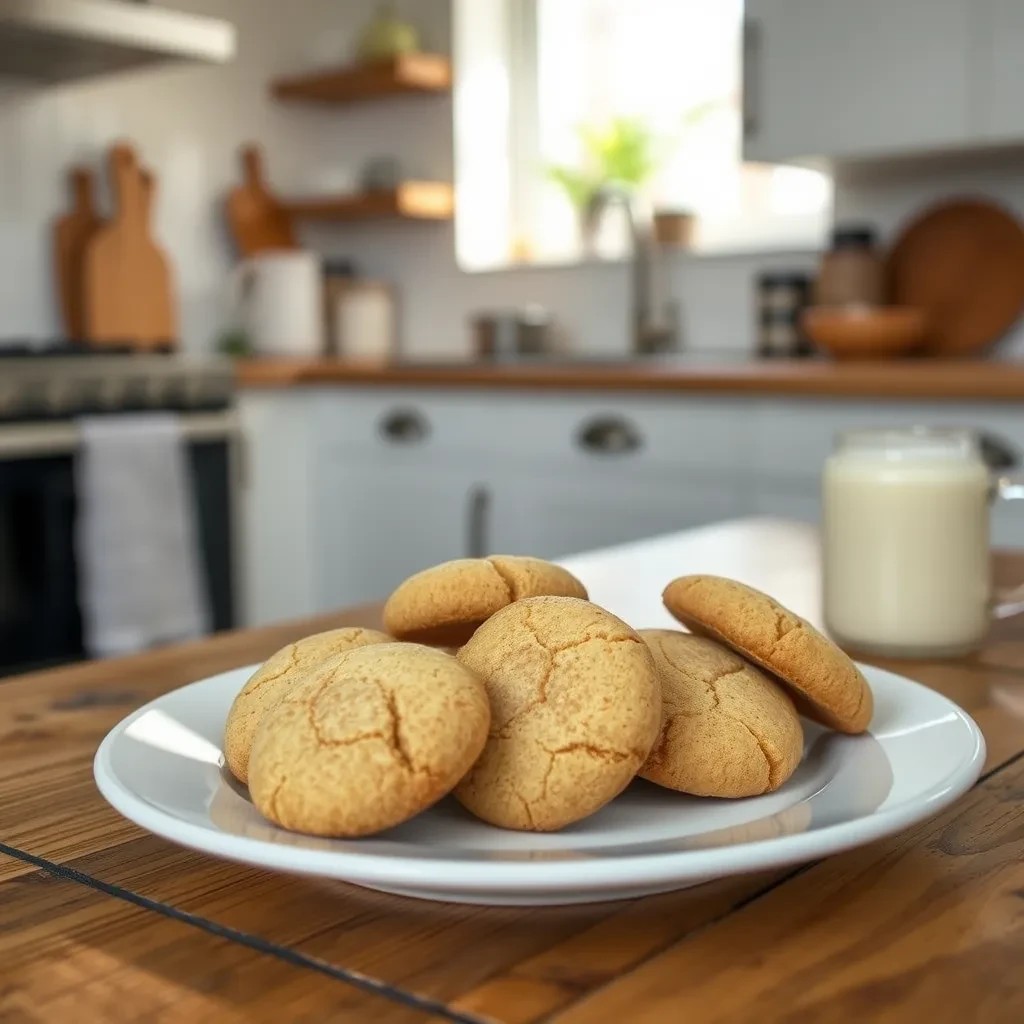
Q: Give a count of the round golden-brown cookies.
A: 6